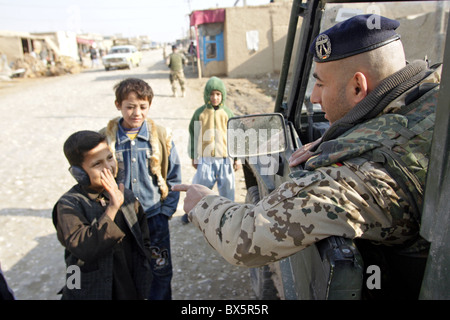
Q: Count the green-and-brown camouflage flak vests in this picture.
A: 1